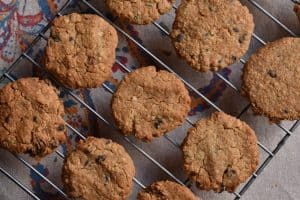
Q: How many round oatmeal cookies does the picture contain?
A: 9